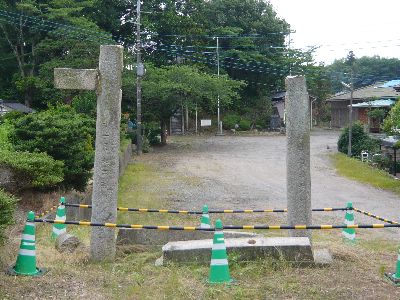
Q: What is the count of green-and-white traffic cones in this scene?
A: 6